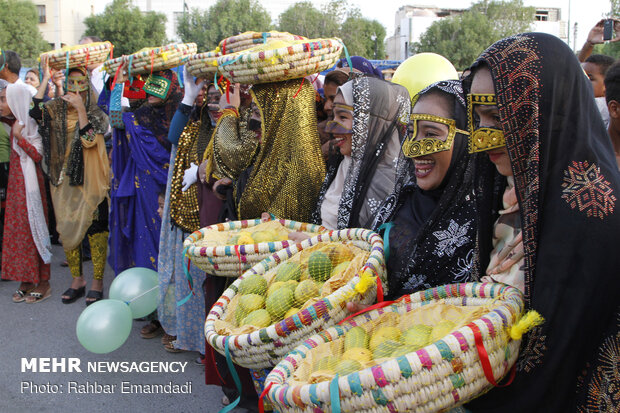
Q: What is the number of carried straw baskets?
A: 8